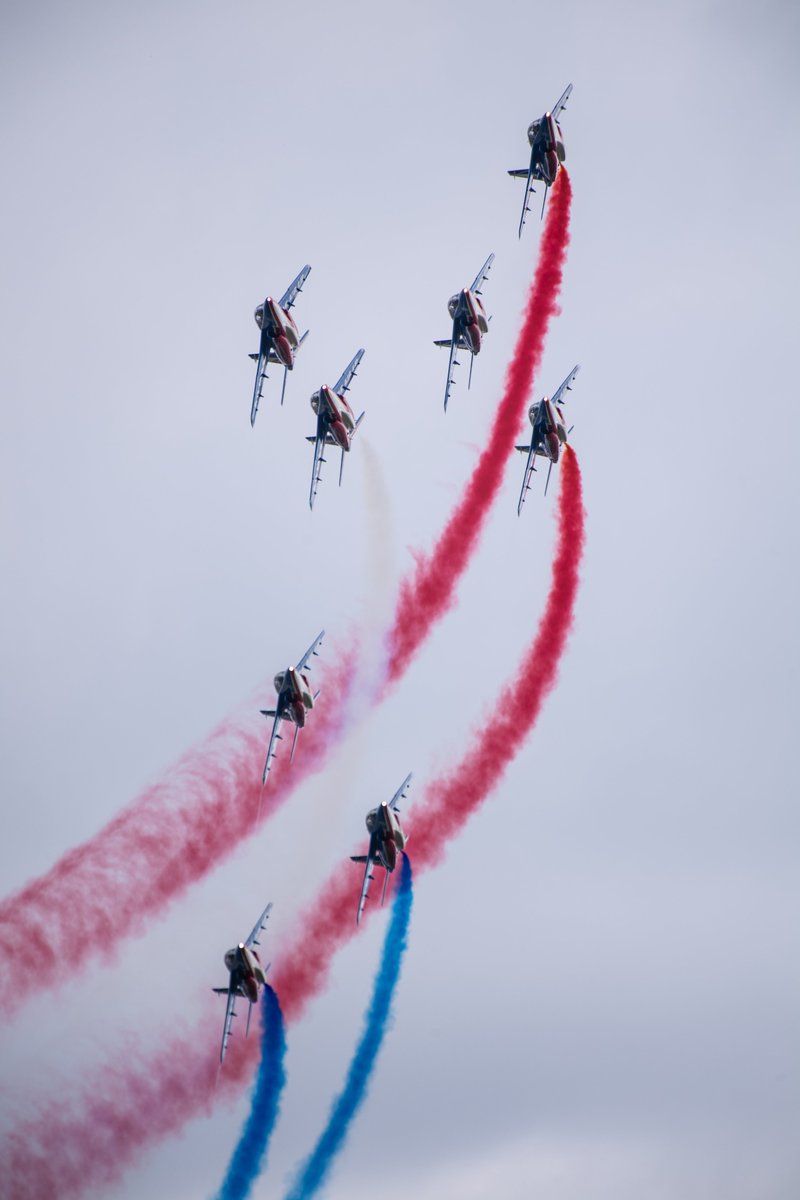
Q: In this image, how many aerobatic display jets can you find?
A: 8